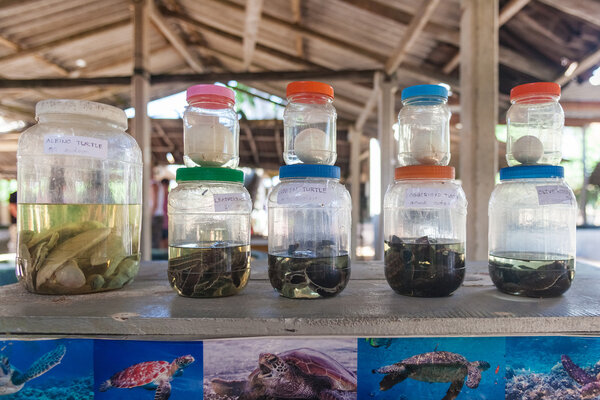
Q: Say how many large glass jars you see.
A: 5